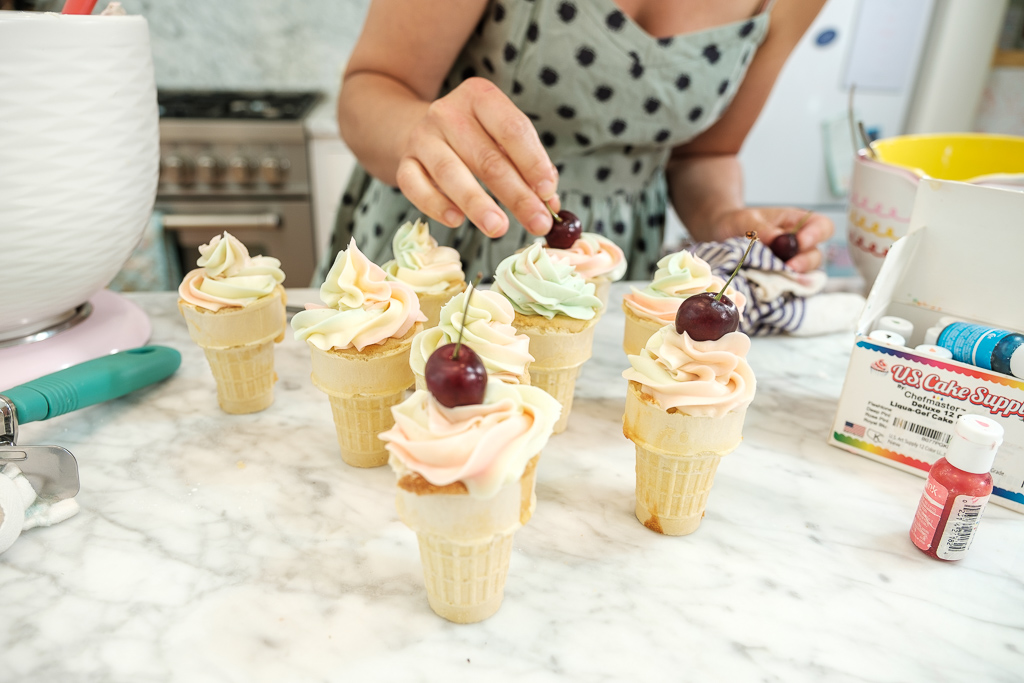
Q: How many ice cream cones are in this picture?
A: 9